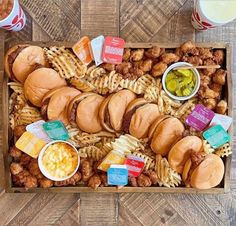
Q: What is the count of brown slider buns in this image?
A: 9